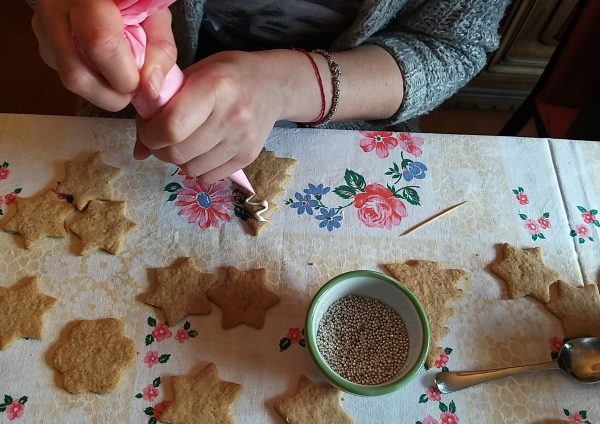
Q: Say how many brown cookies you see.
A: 13